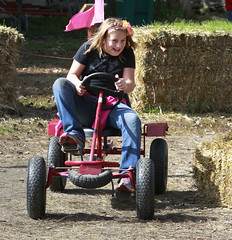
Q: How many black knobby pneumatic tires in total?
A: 4